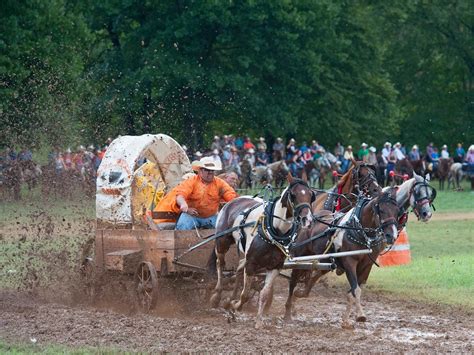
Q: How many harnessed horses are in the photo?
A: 4